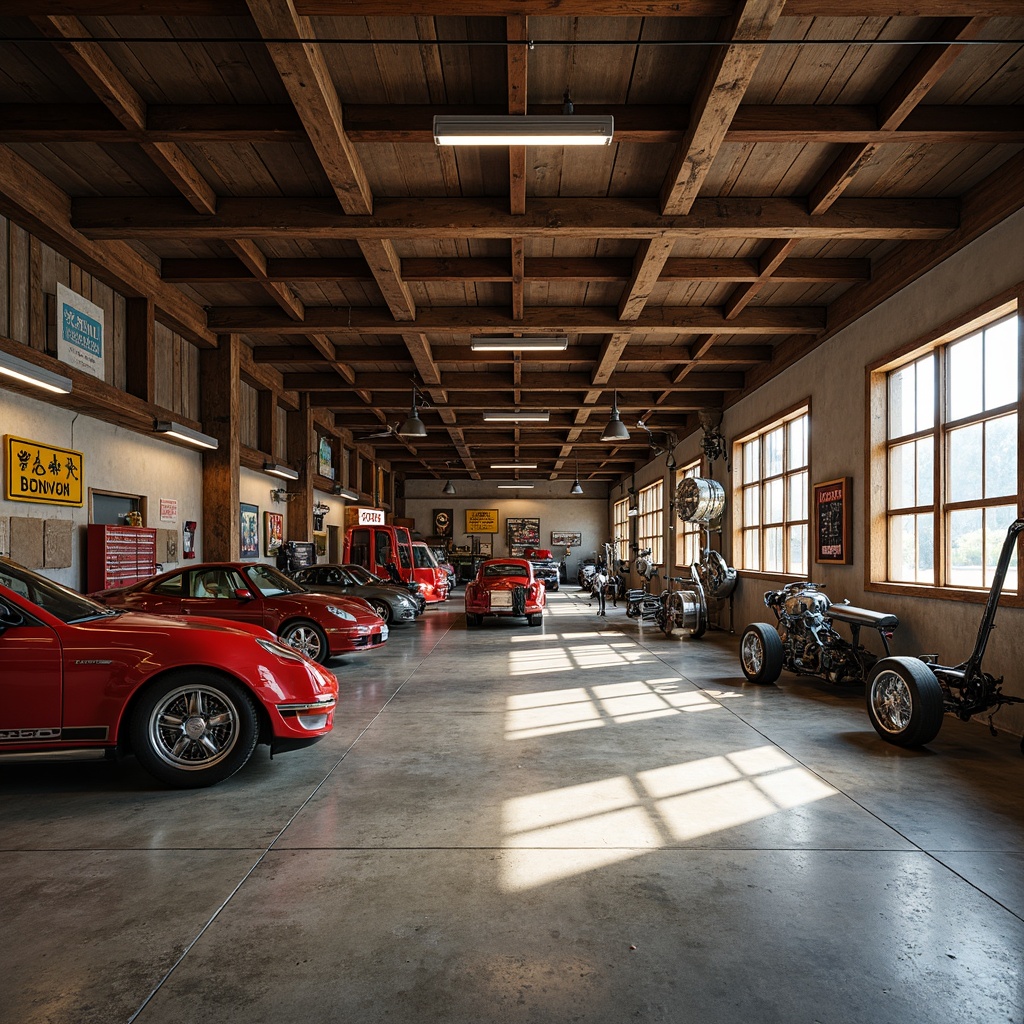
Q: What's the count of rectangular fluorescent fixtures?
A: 9